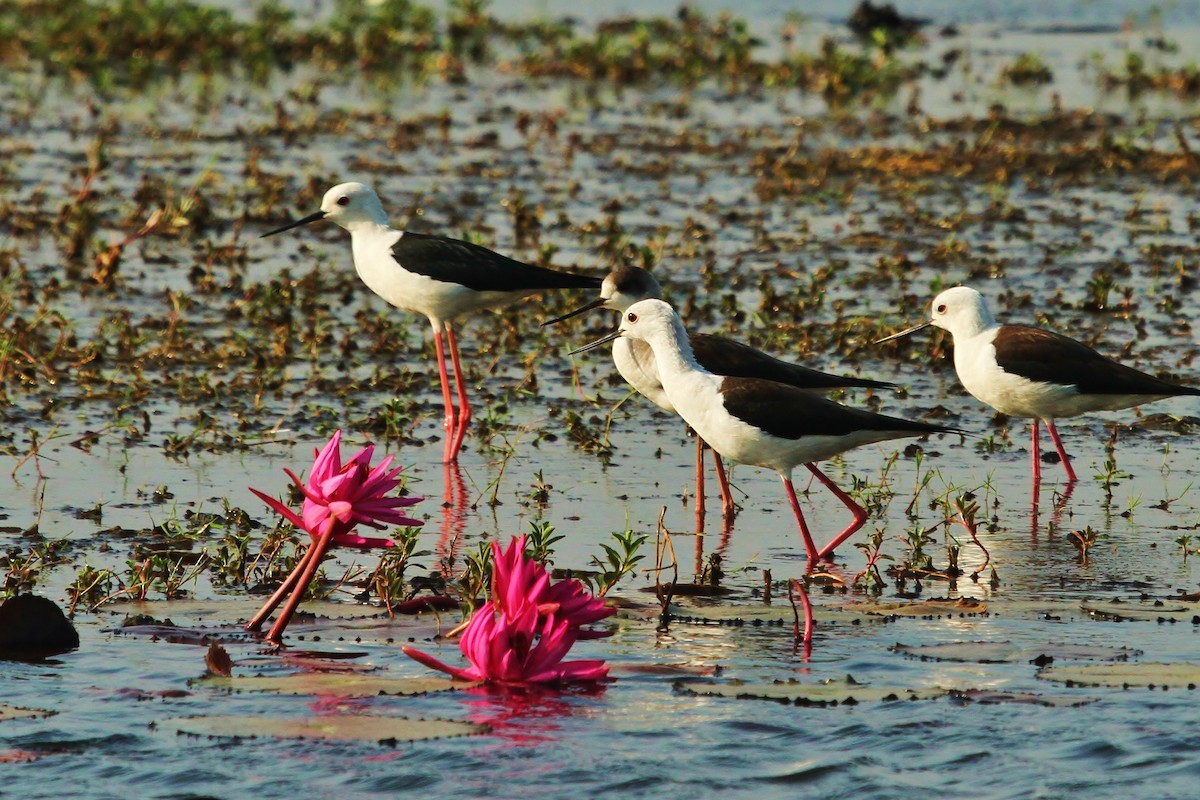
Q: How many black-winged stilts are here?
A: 4